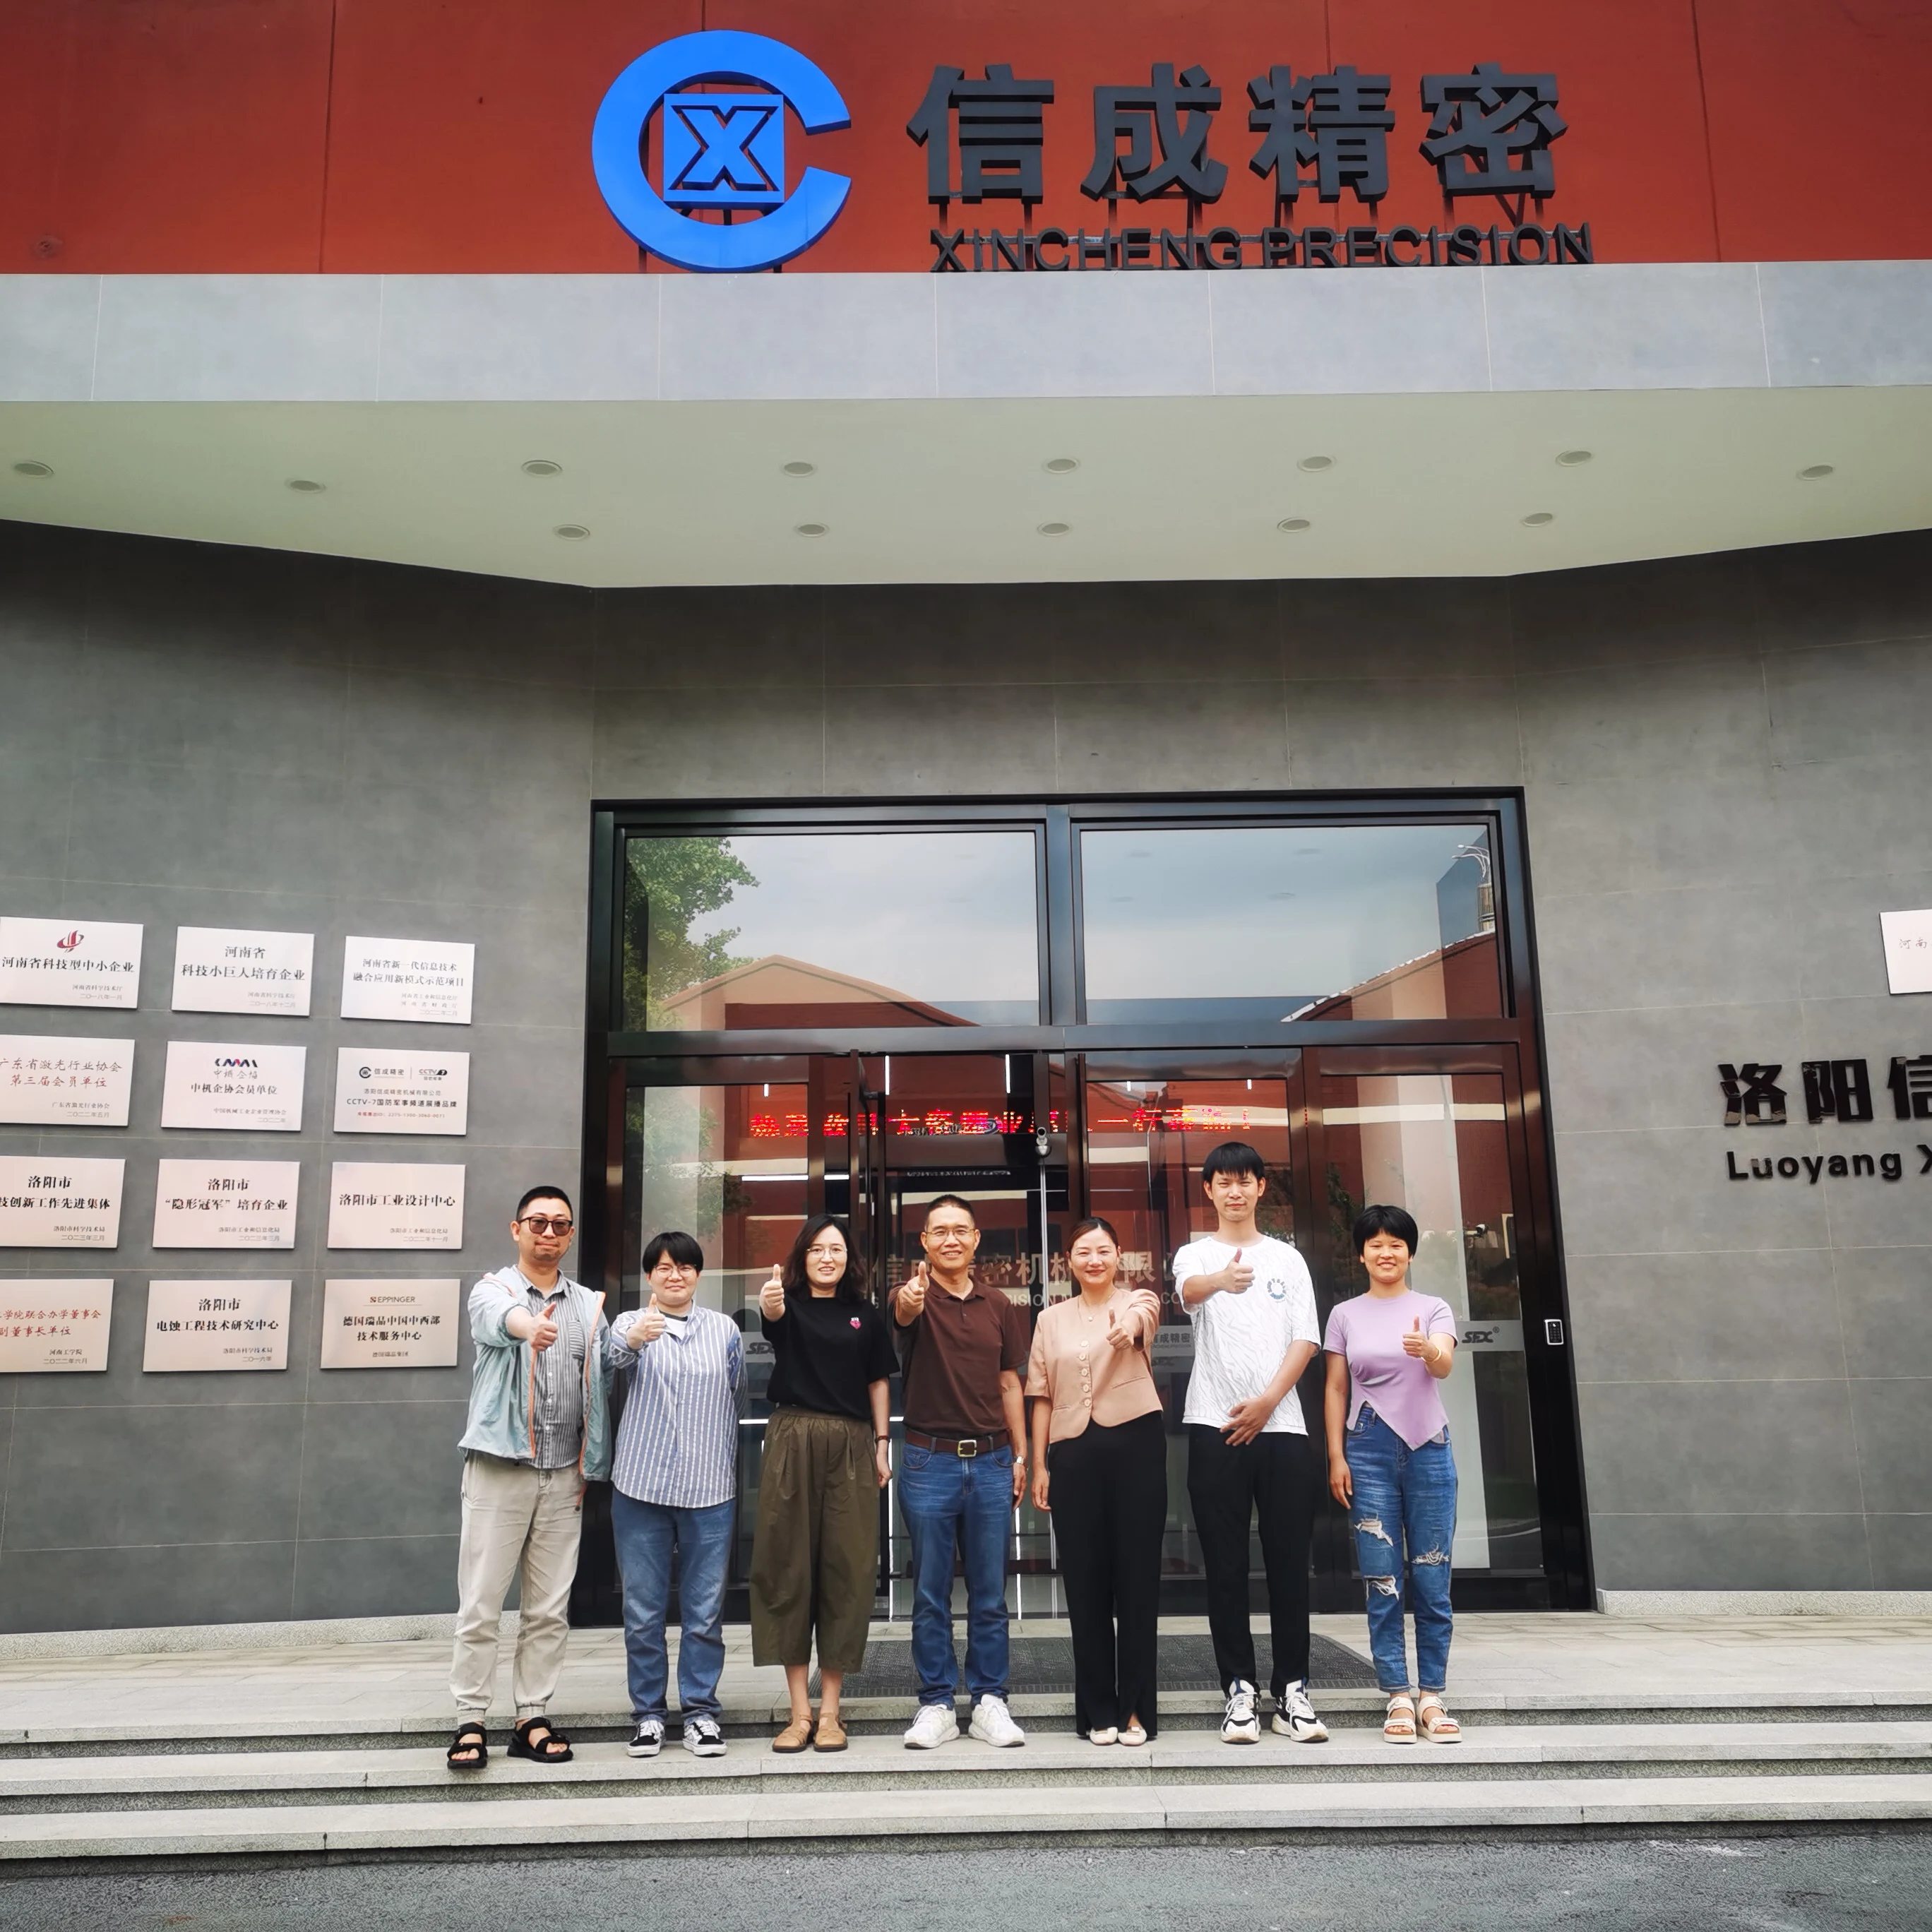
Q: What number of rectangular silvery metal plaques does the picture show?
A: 13